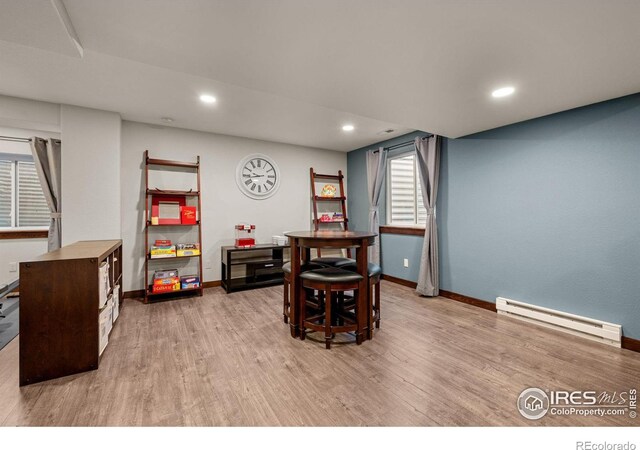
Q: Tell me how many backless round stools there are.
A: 4